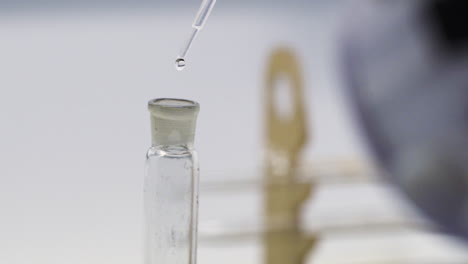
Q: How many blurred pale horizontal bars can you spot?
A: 2